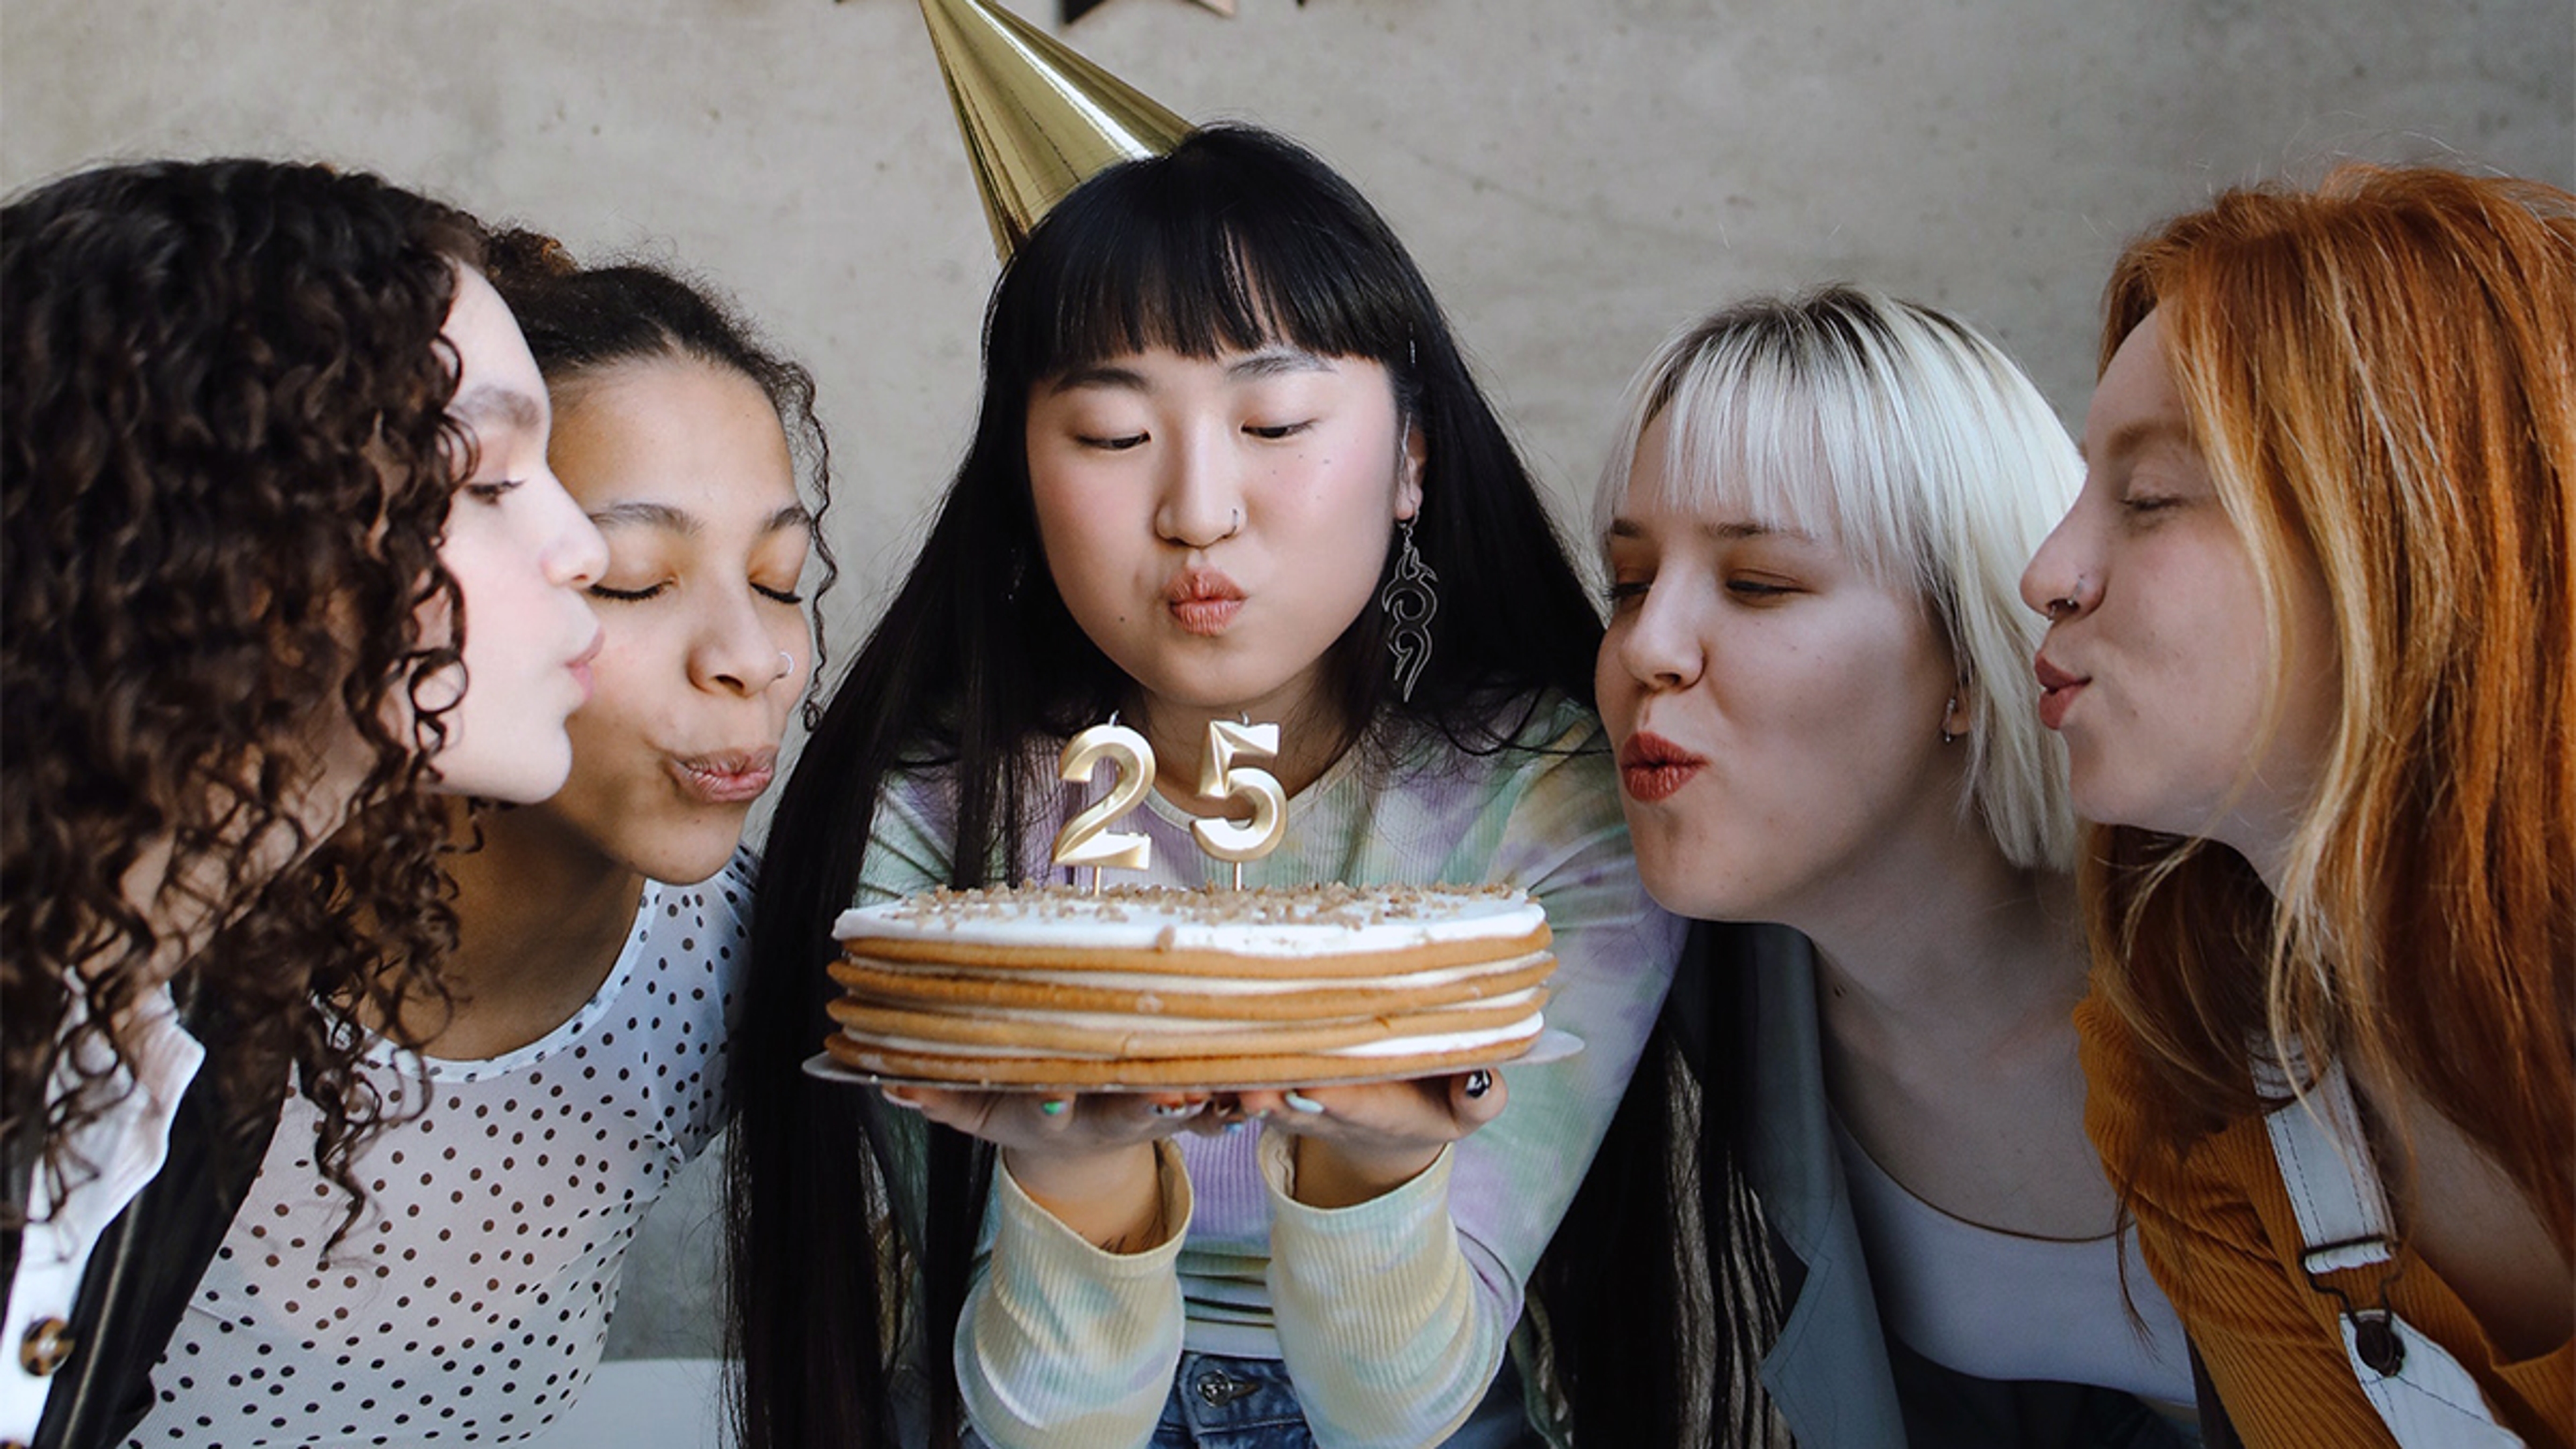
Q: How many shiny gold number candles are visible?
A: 2